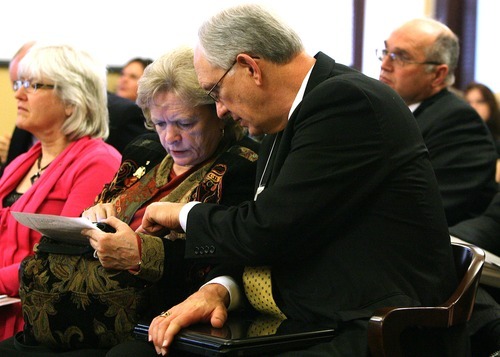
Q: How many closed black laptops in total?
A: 1